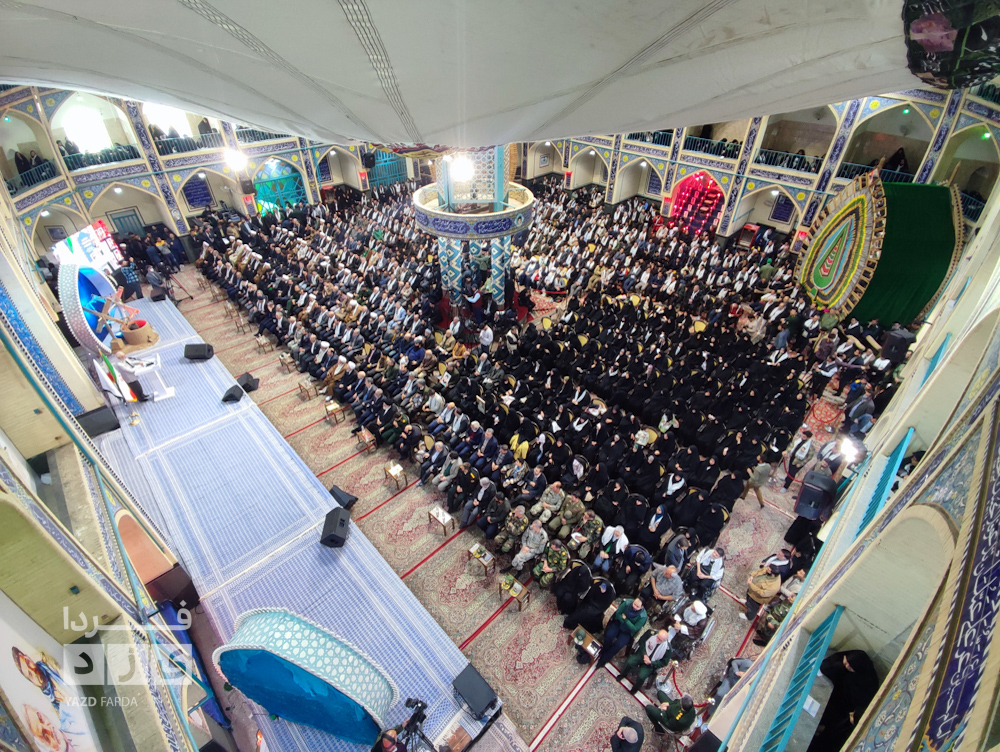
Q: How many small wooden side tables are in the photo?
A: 14